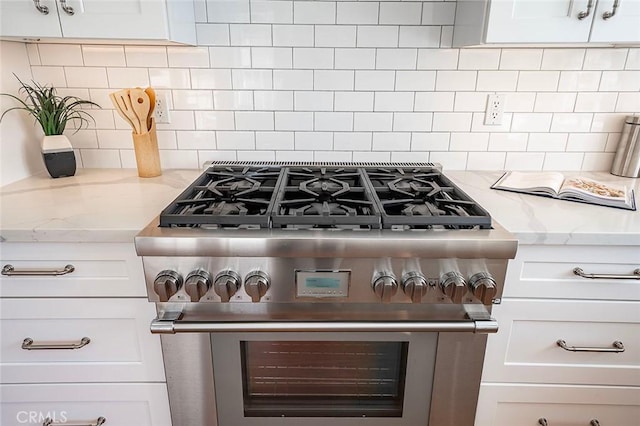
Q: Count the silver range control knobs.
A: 8